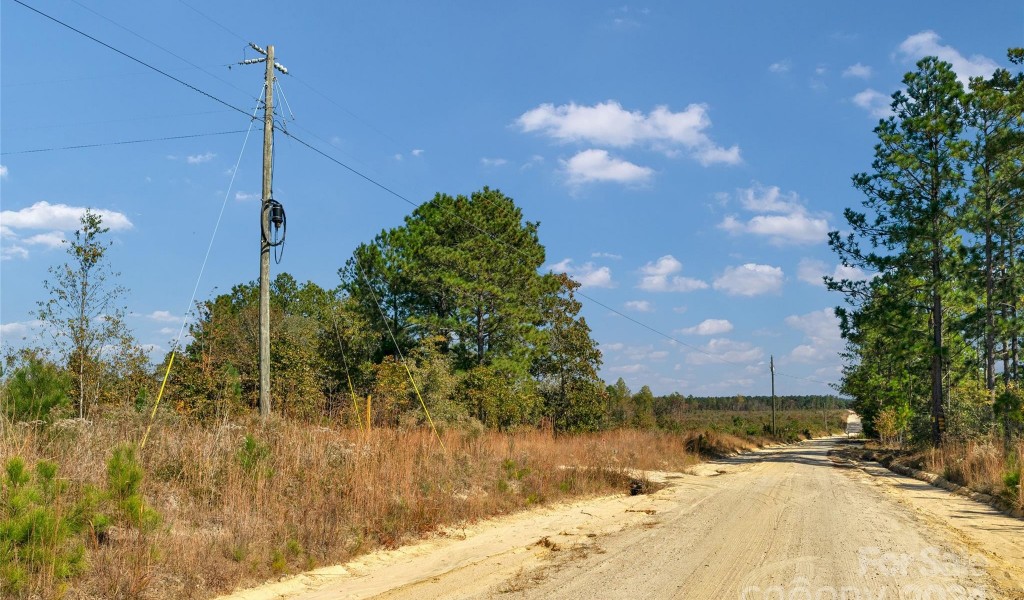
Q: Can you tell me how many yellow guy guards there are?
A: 3